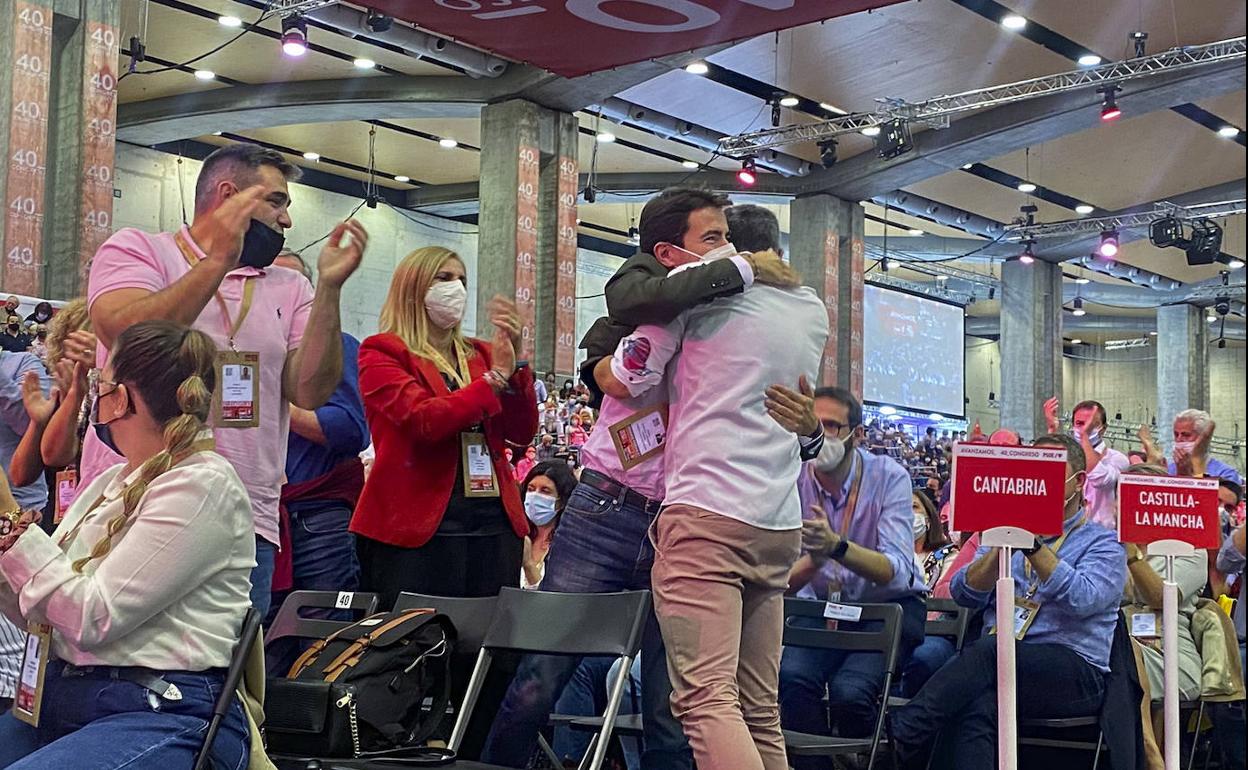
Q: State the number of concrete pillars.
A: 5